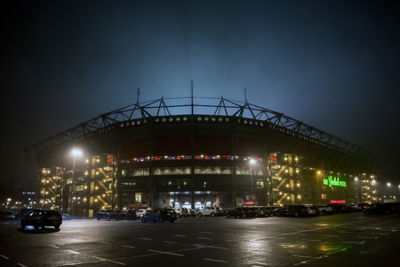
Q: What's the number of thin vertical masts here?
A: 3